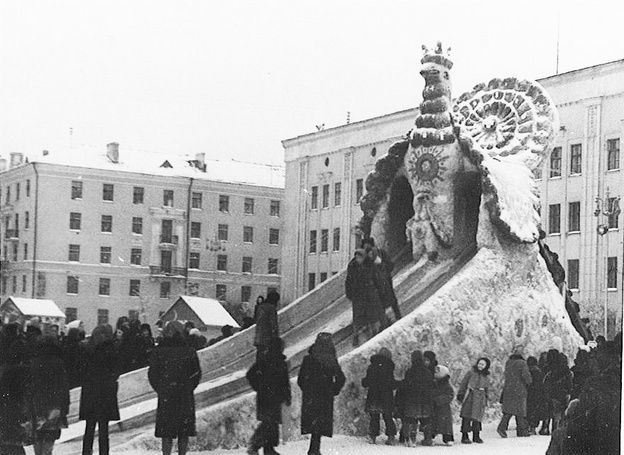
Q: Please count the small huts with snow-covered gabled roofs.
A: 2